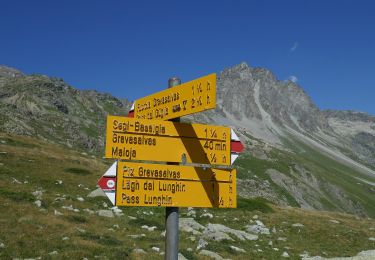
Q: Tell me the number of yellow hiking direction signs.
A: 3